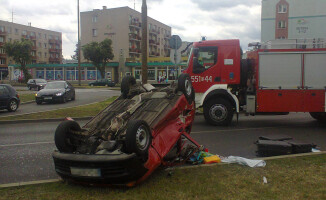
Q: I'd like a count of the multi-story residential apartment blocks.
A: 3